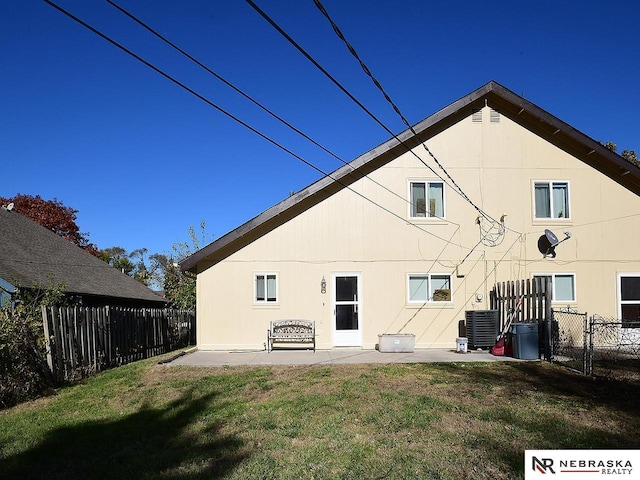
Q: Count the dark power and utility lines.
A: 4